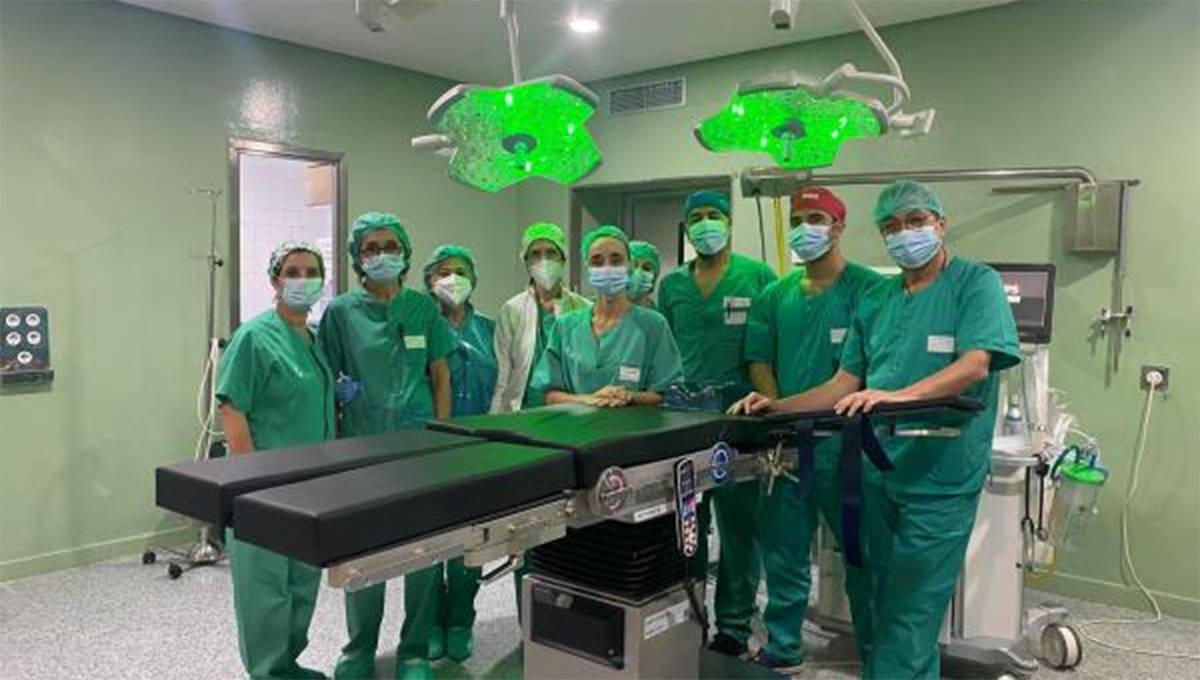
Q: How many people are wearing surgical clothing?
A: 9